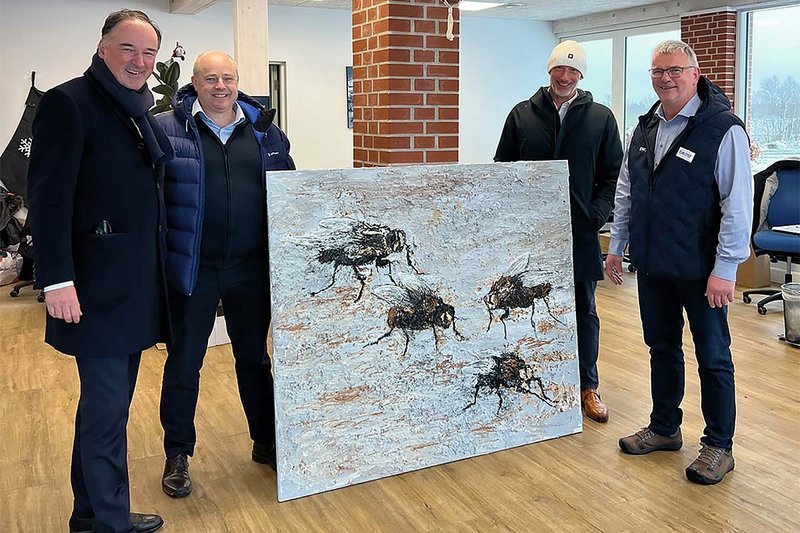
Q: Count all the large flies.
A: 4